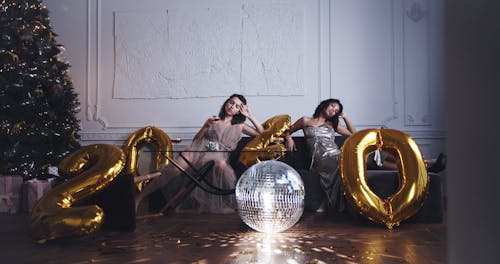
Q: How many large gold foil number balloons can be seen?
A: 4